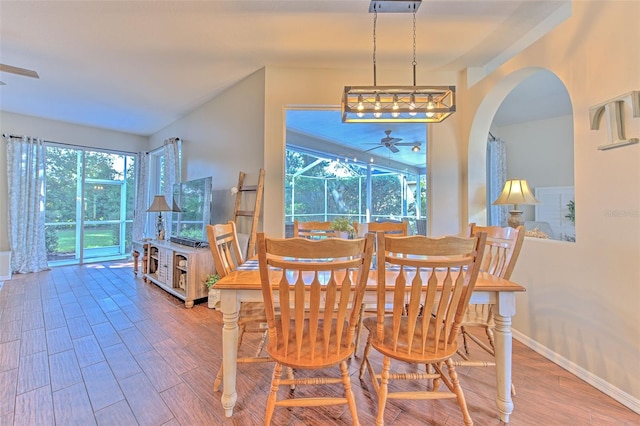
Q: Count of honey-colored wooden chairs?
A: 6